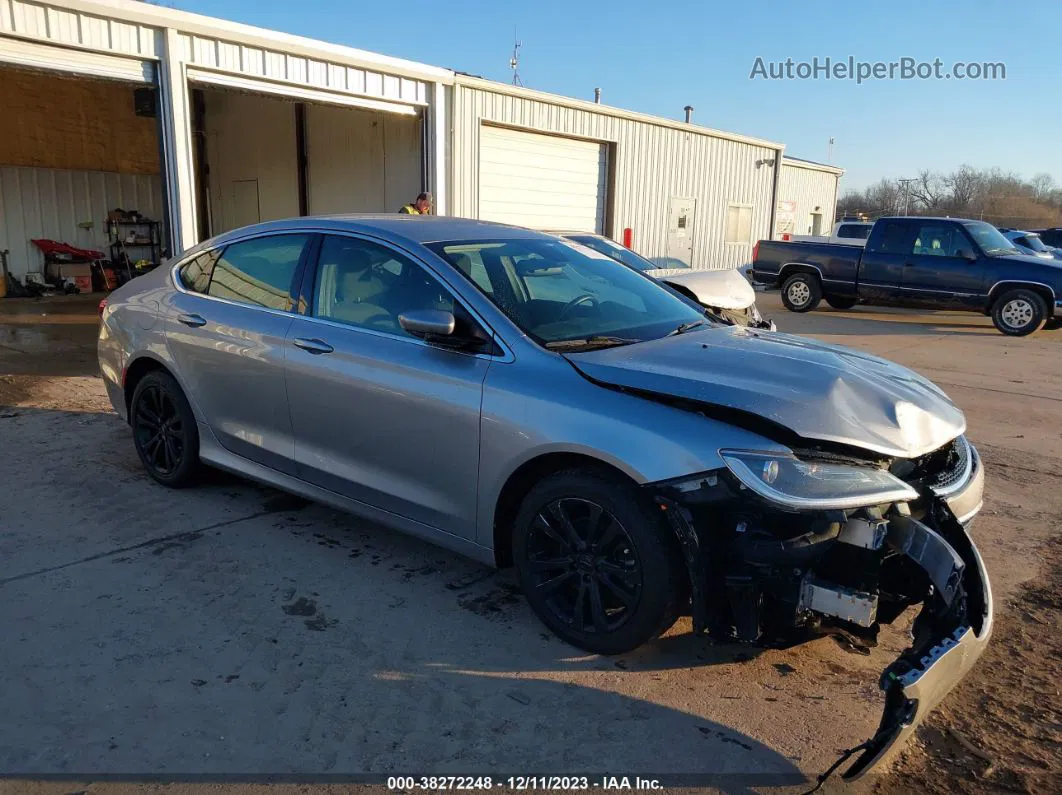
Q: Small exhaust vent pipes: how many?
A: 2